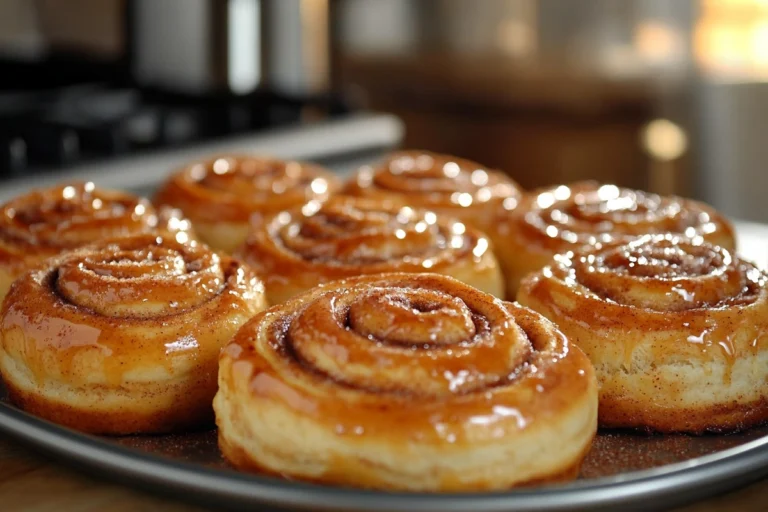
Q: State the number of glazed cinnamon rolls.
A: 8